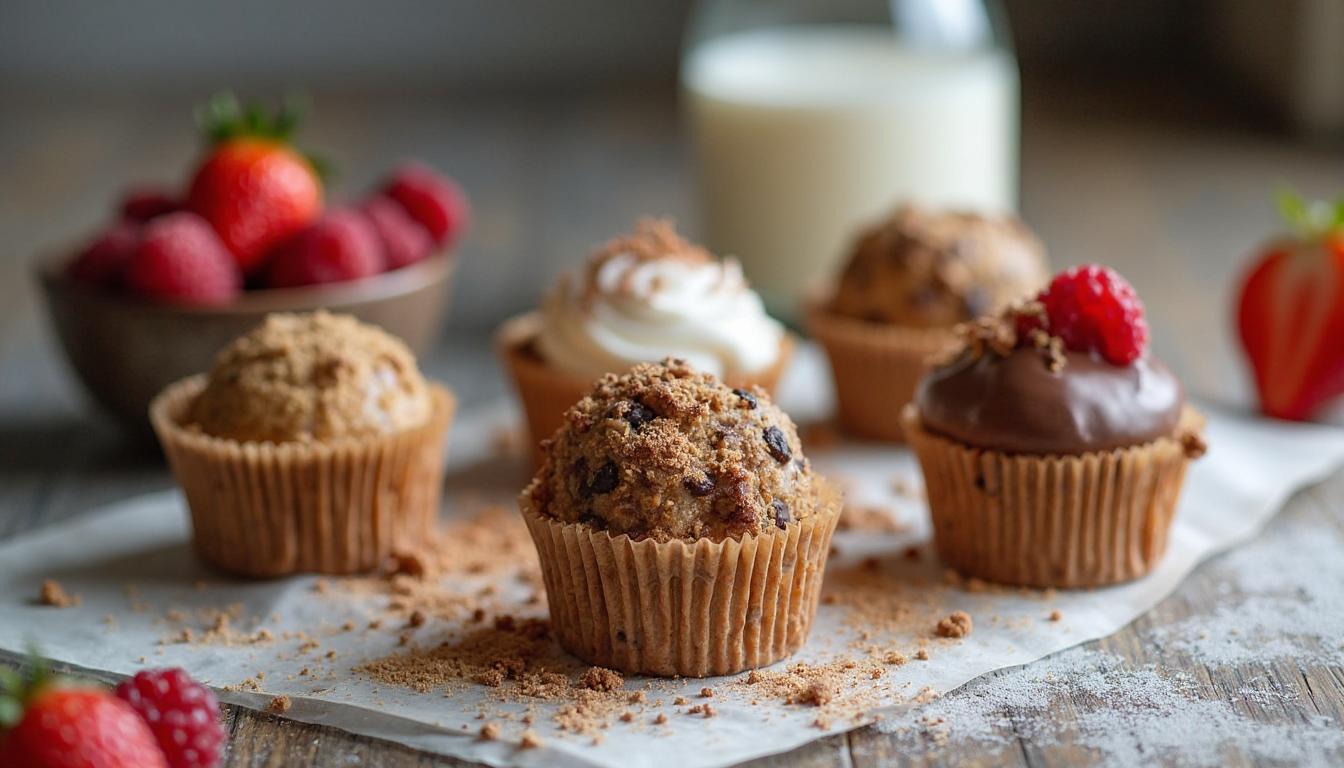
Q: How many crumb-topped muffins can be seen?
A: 3